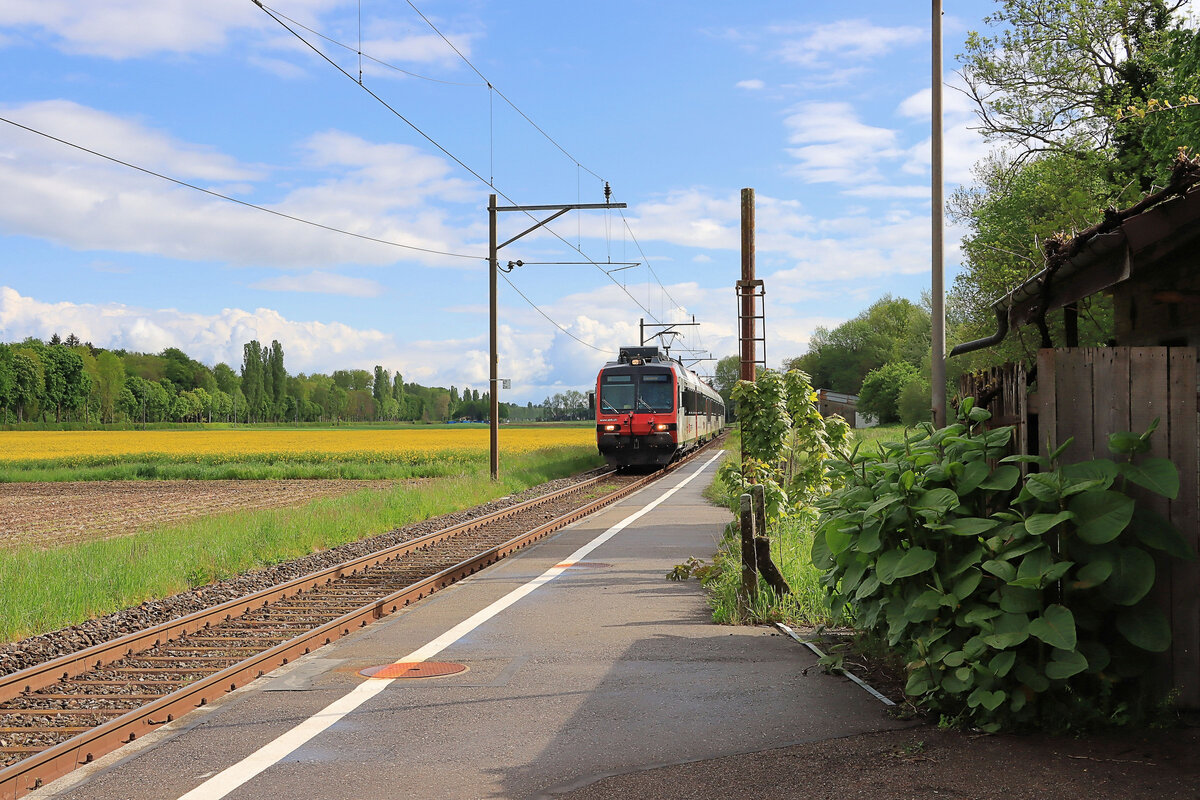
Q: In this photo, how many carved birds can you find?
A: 0